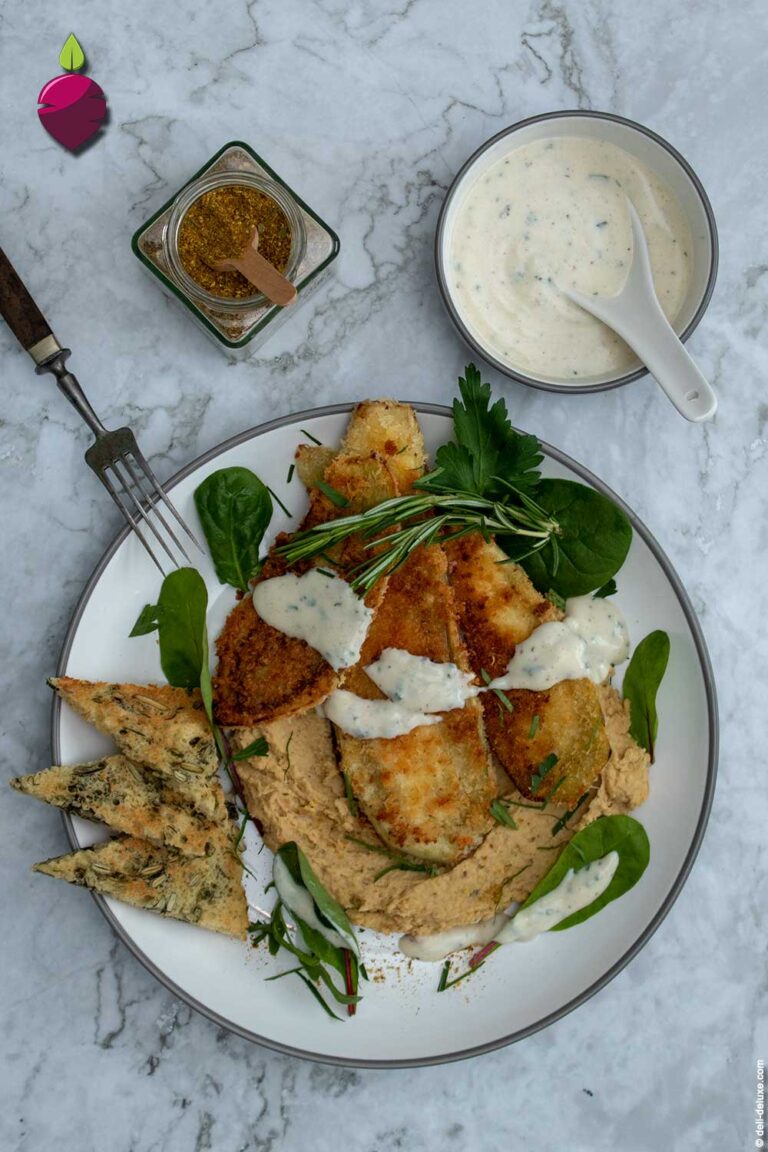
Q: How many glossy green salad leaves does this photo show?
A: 6